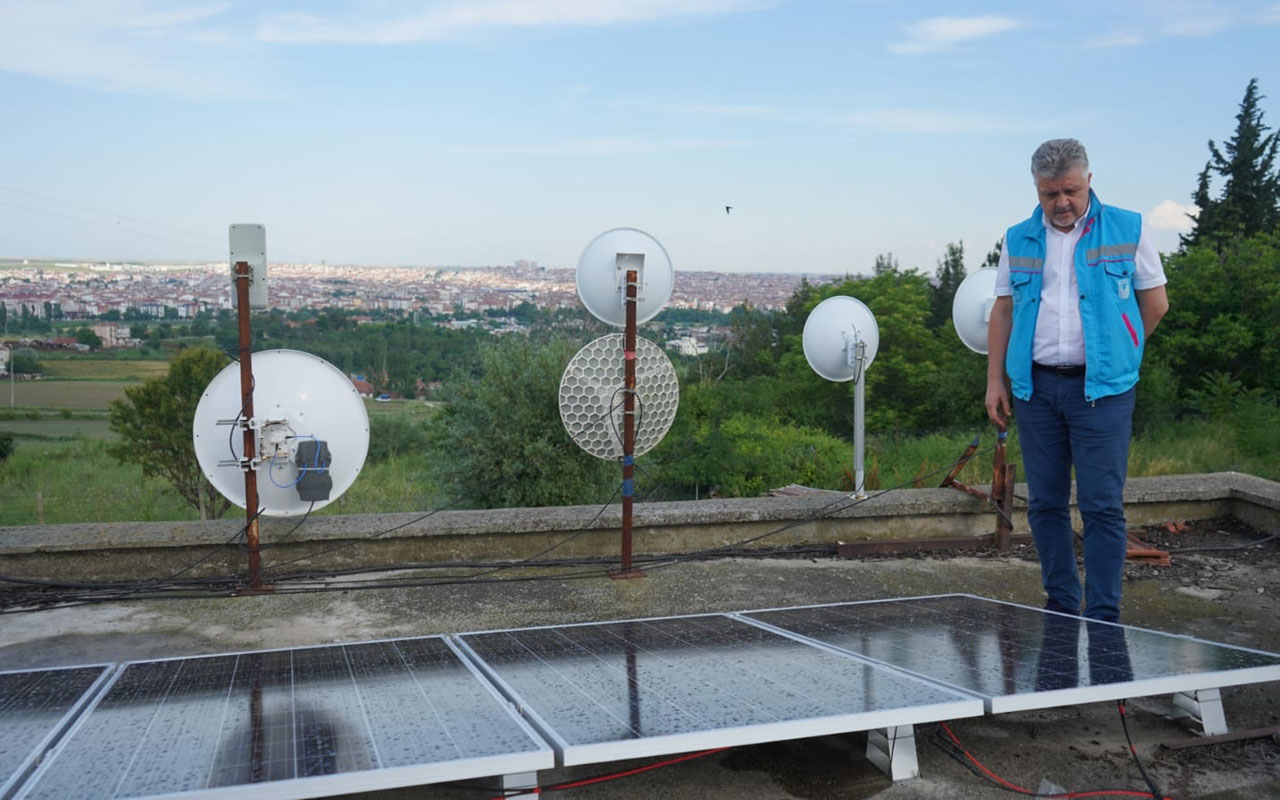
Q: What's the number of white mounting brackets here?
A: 3